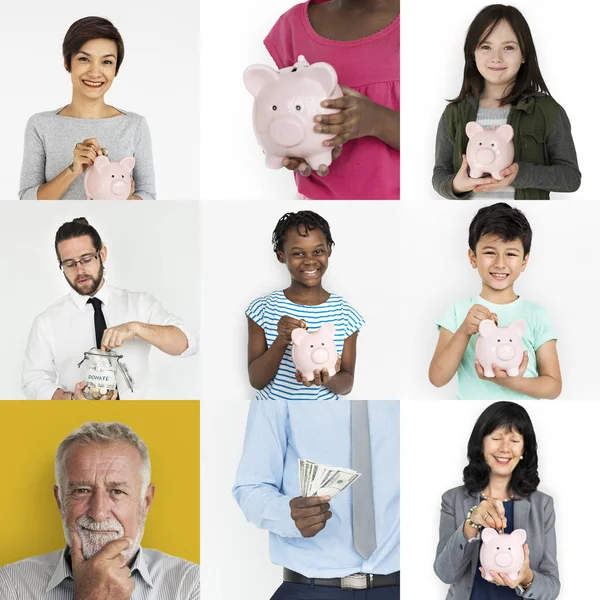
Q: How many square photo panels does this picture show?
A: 9